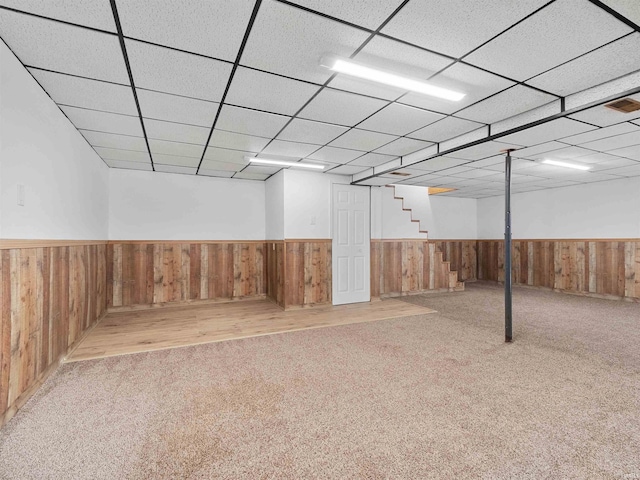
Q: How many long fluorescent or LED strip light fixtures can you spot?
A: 3